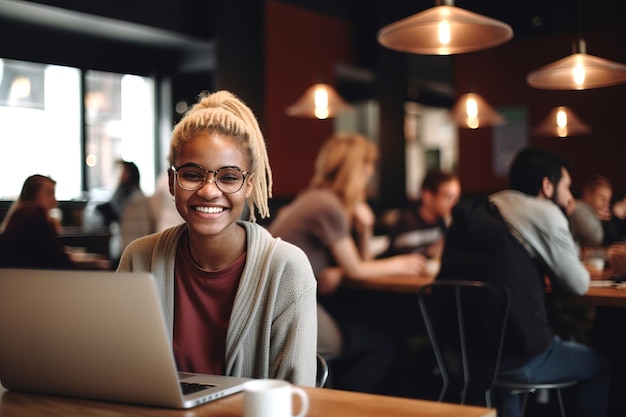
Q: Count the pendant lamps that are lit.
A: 5